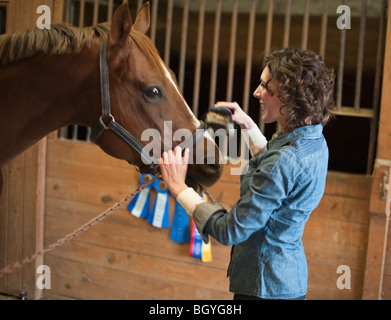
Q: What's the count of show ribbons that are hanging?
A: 4